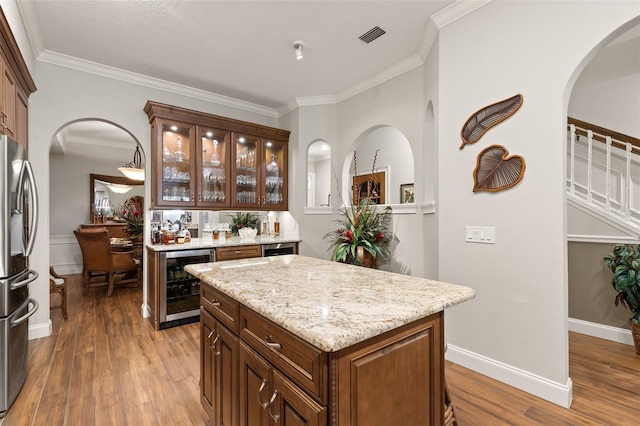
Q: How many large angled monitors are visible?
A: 0